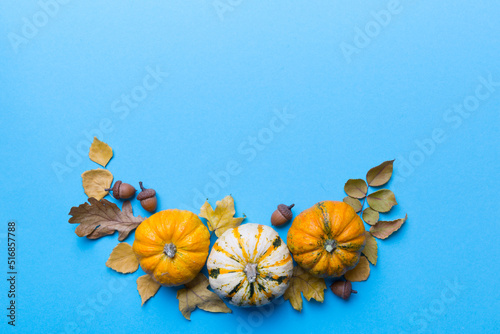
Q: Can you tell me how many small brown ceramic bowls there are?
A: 0